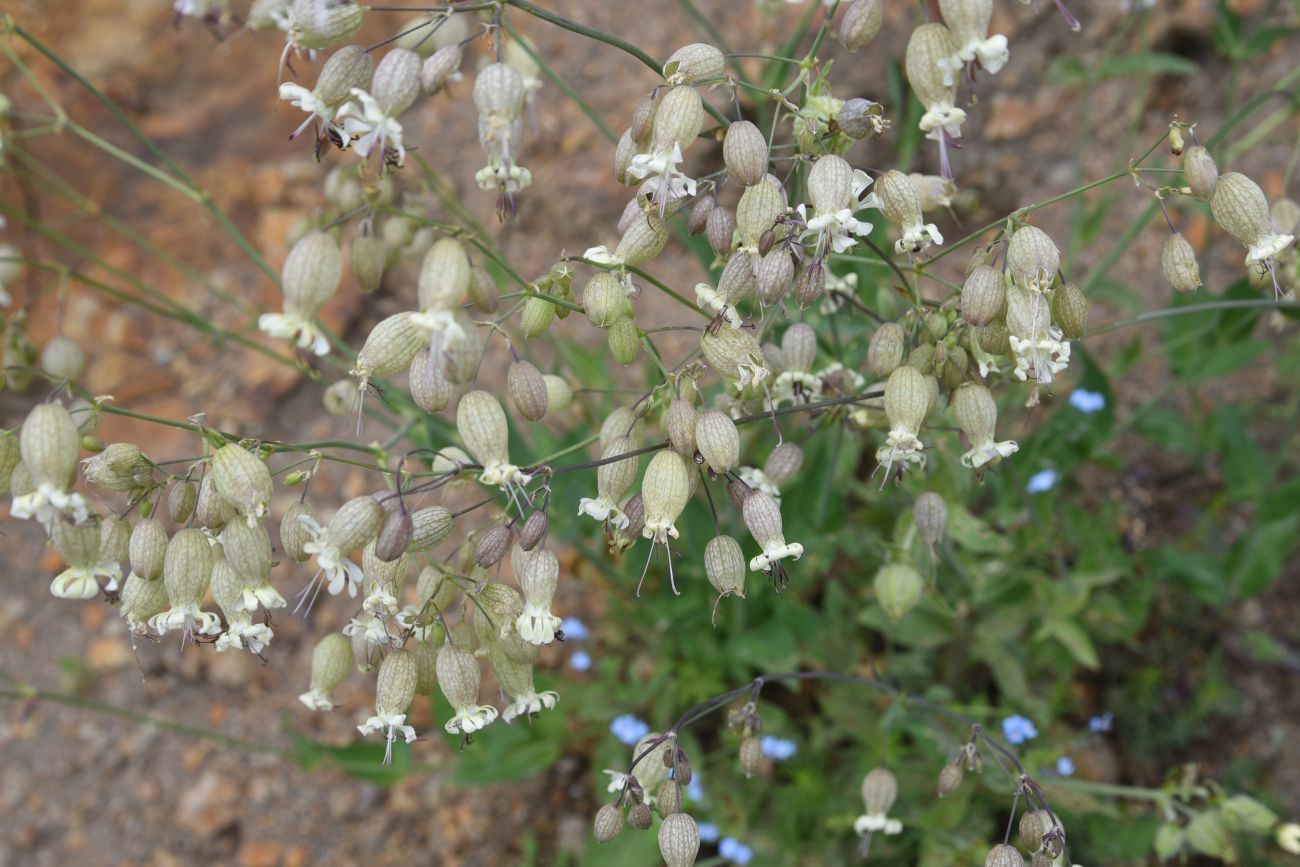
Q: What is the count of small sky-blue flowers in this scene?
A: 12